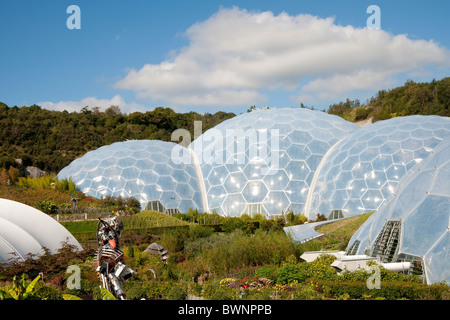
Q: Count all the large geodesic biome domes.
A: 4